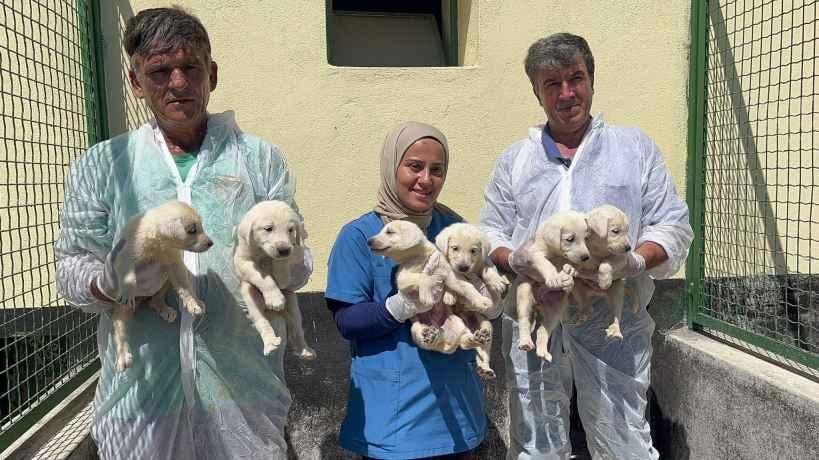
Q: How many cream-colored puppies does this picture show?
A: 6